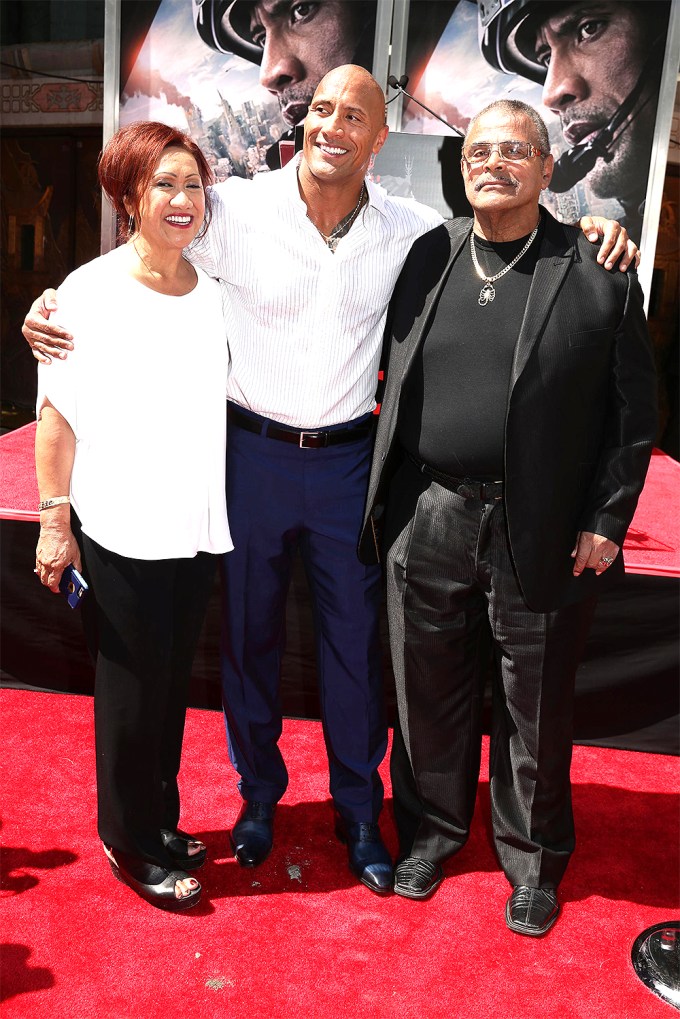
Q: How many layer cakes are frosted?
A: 0